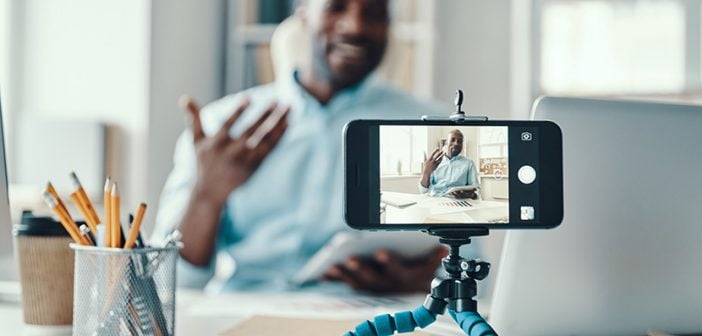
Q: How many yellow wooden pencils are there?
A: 7